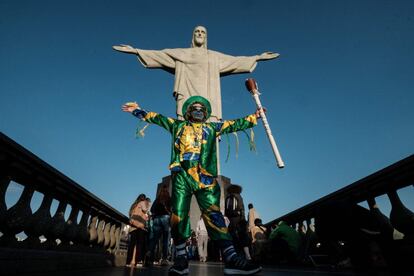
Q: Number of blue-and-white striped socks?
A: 2